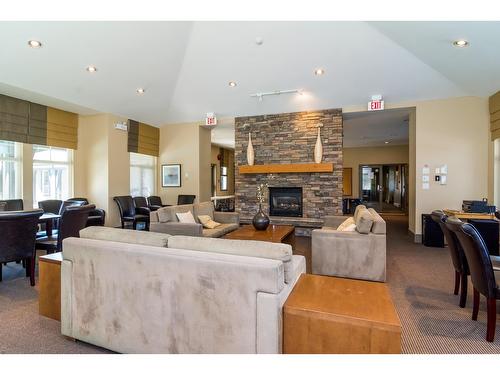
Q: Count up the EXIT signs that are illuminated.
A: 2